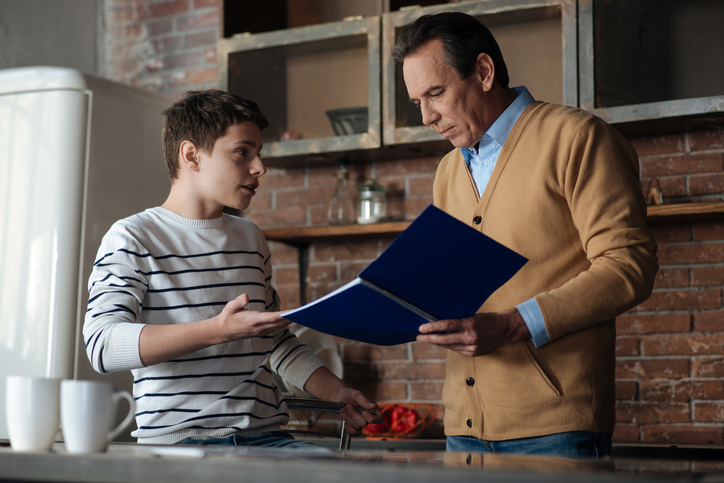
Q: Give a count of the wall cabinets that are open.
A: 0